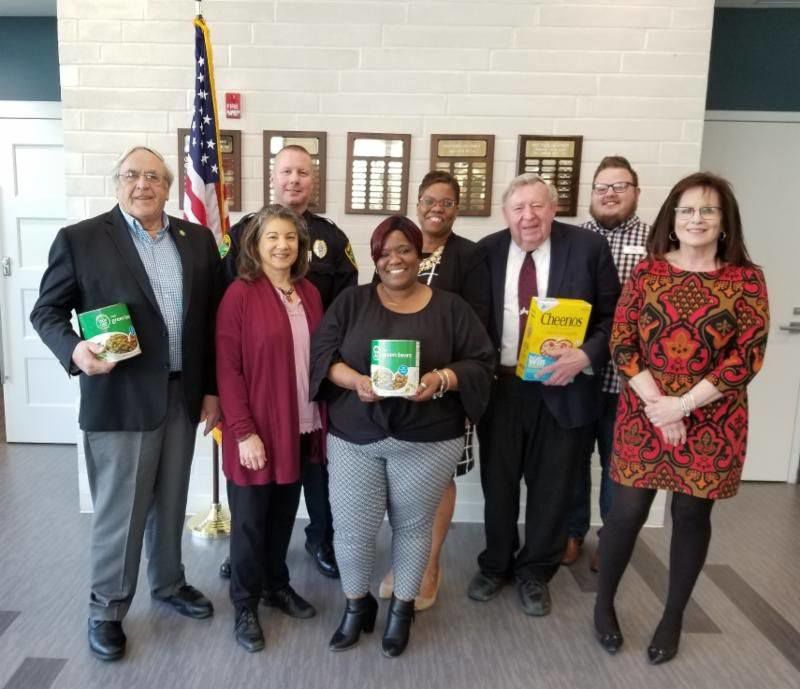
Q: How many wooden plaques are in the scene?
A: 5